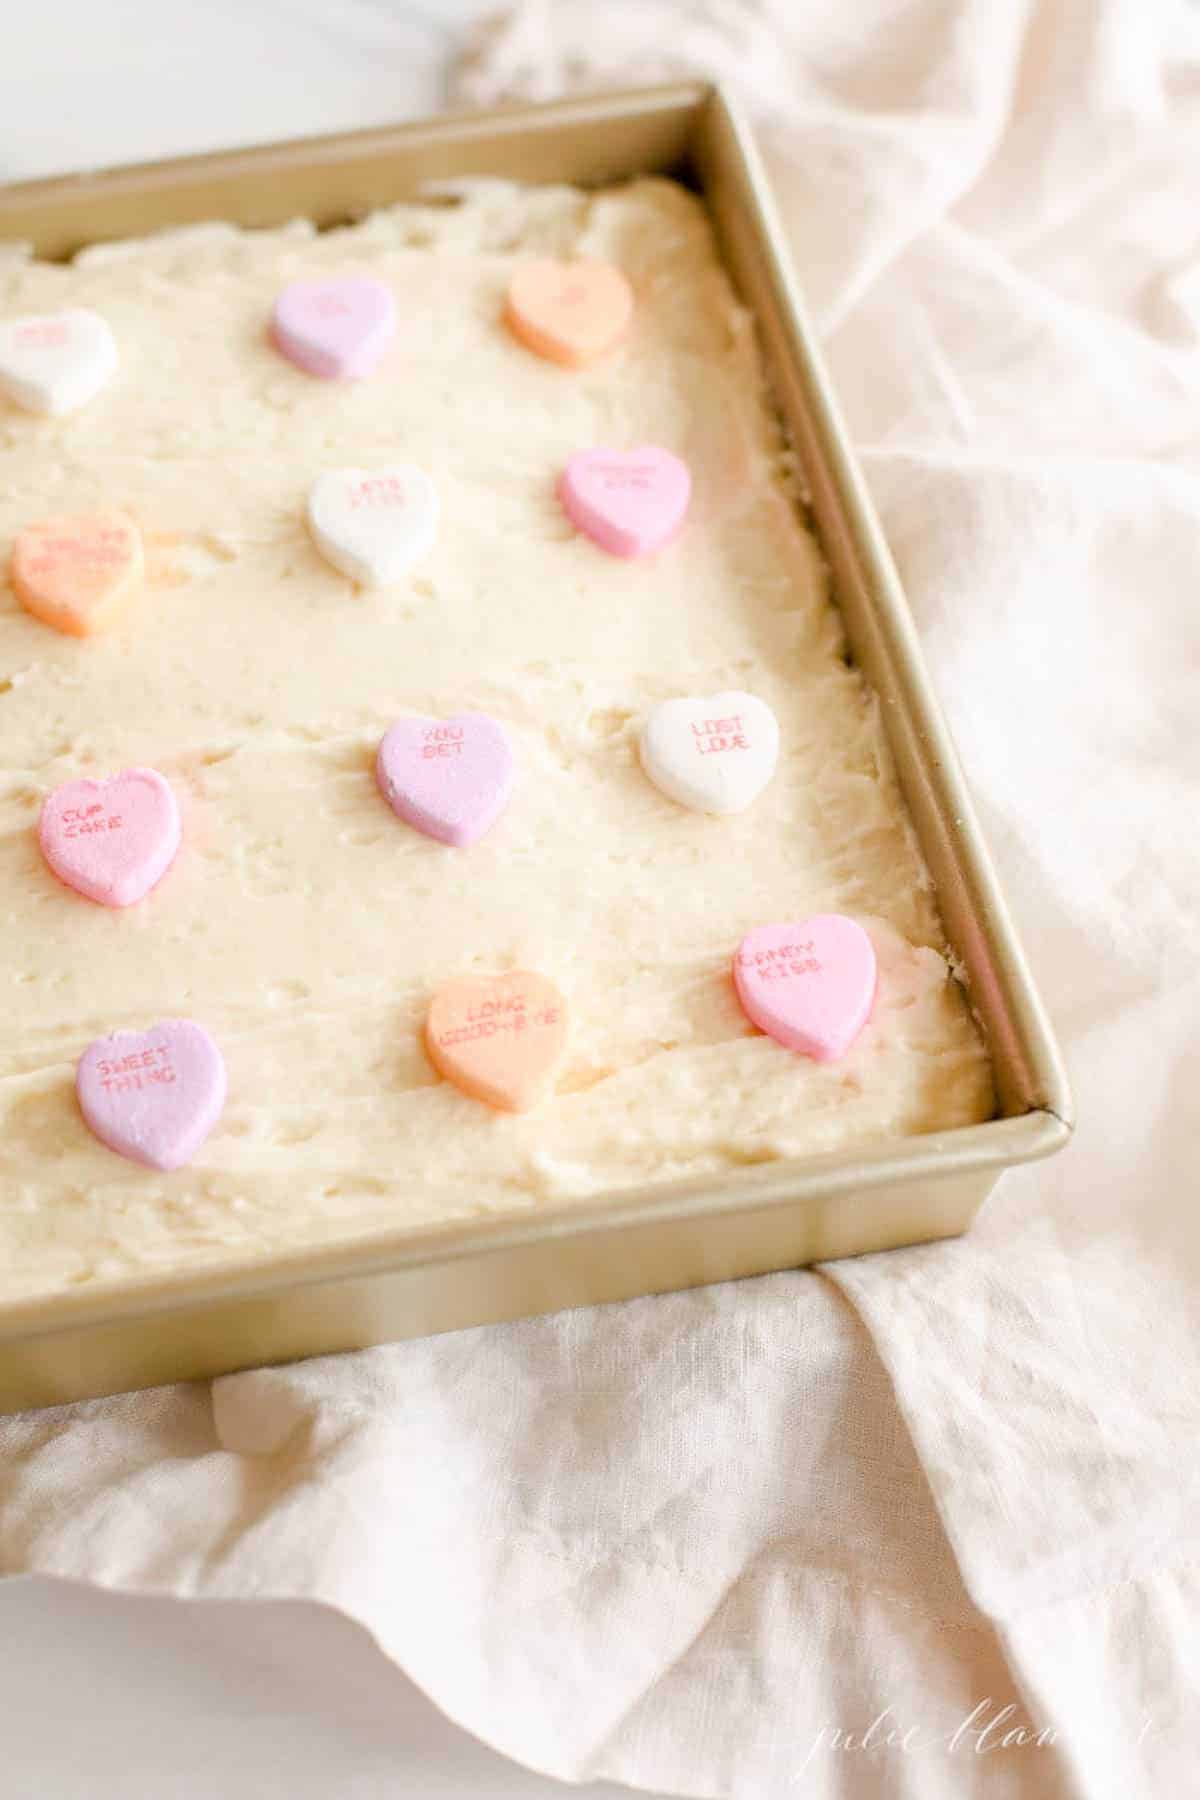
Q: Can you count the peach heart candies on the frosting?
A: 3